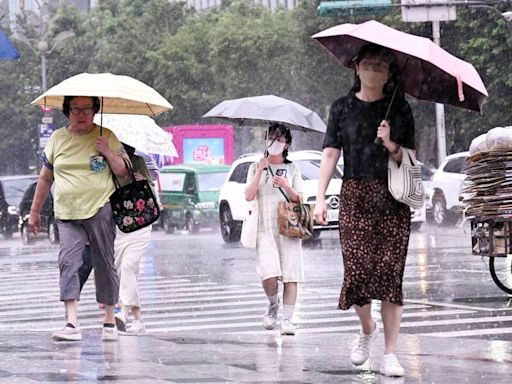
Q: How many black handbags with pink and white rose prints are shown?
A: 1